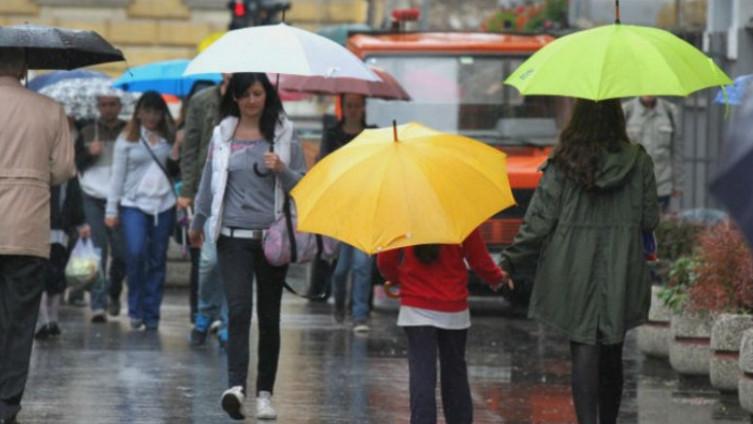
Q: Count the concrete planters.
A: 4